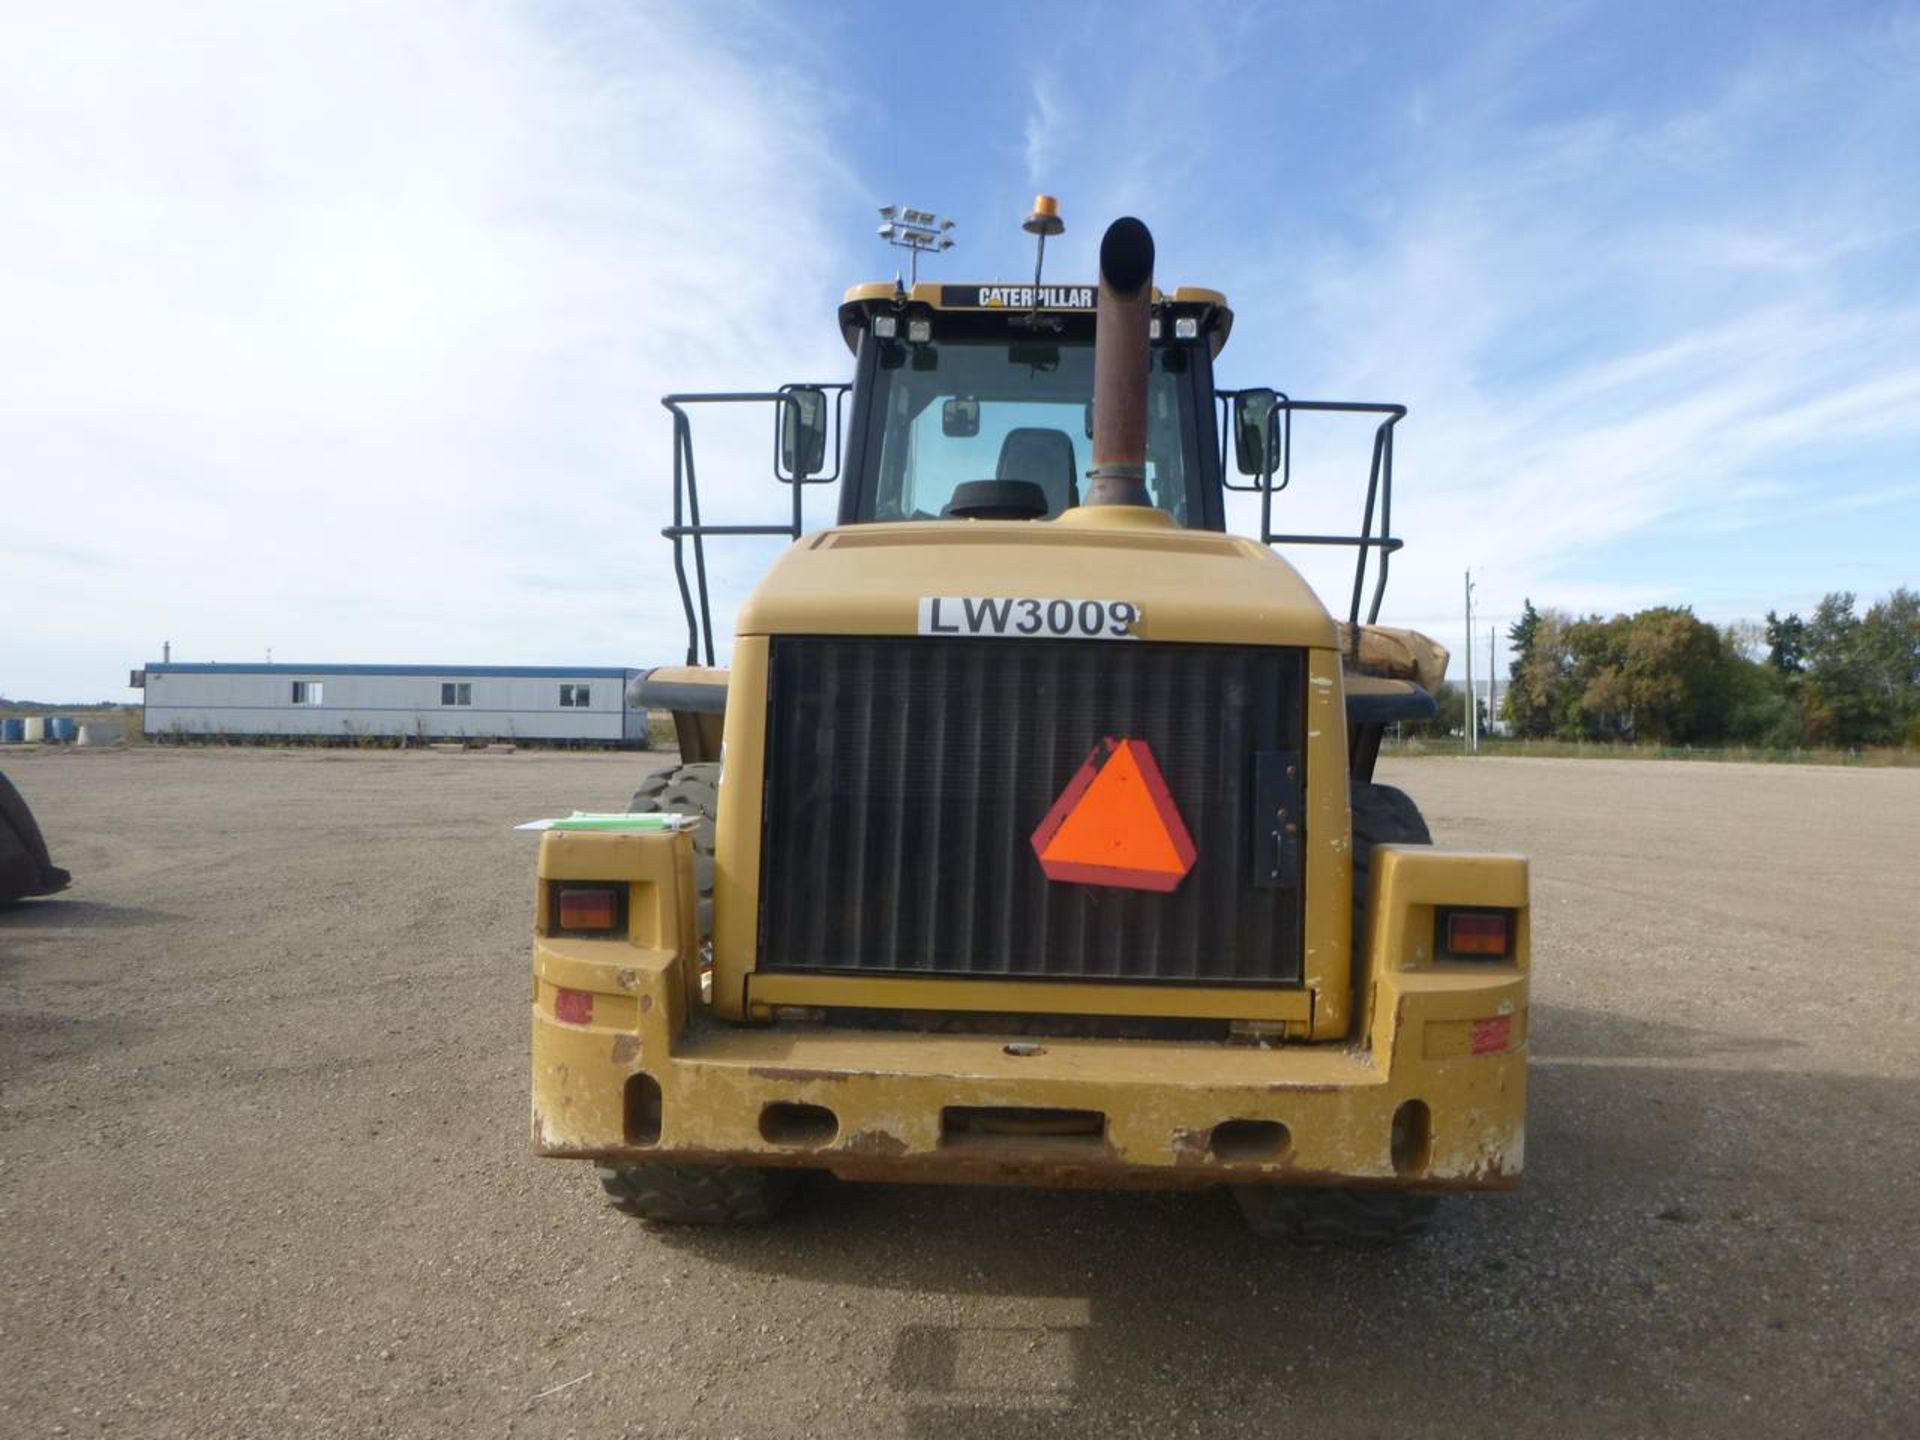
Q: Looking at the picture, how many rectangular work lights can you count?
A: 4